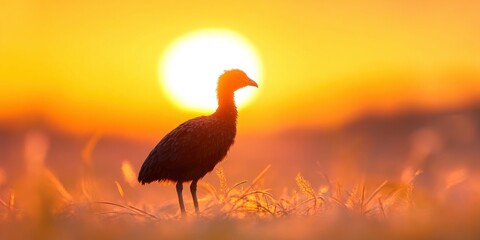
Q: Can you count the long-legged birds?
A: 1